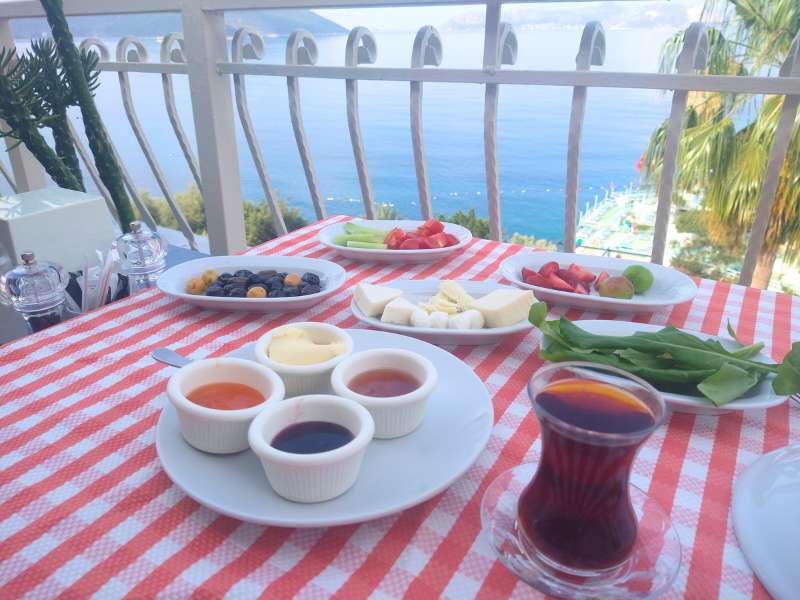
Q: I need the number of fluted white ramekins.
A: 4